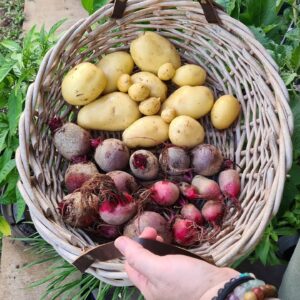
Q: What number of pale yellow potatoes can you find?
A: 15